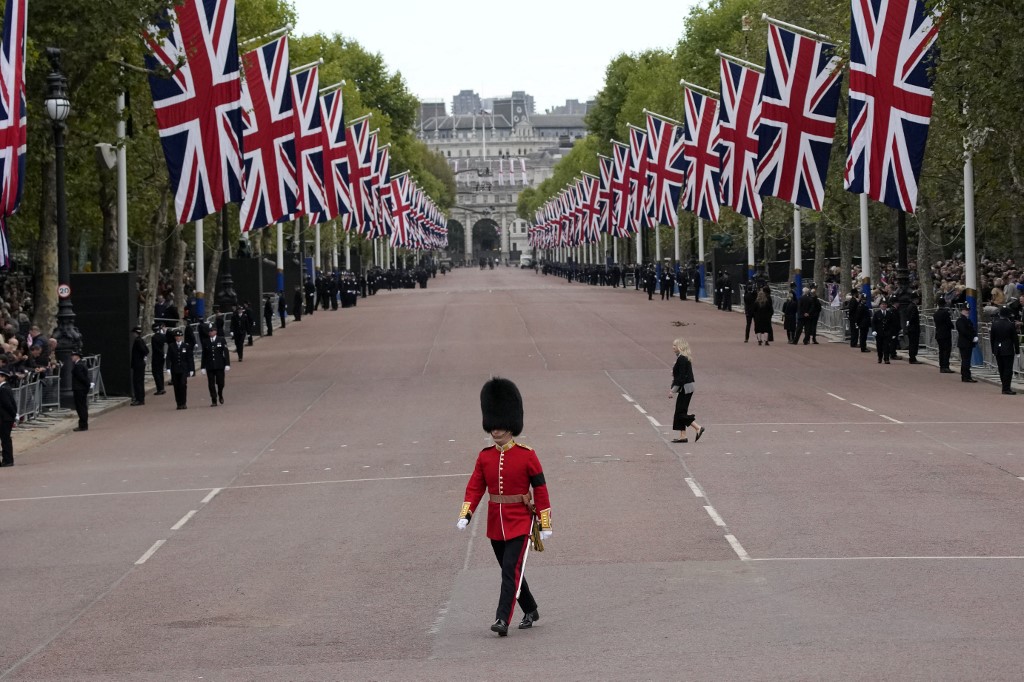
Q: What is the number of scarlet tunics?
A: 1